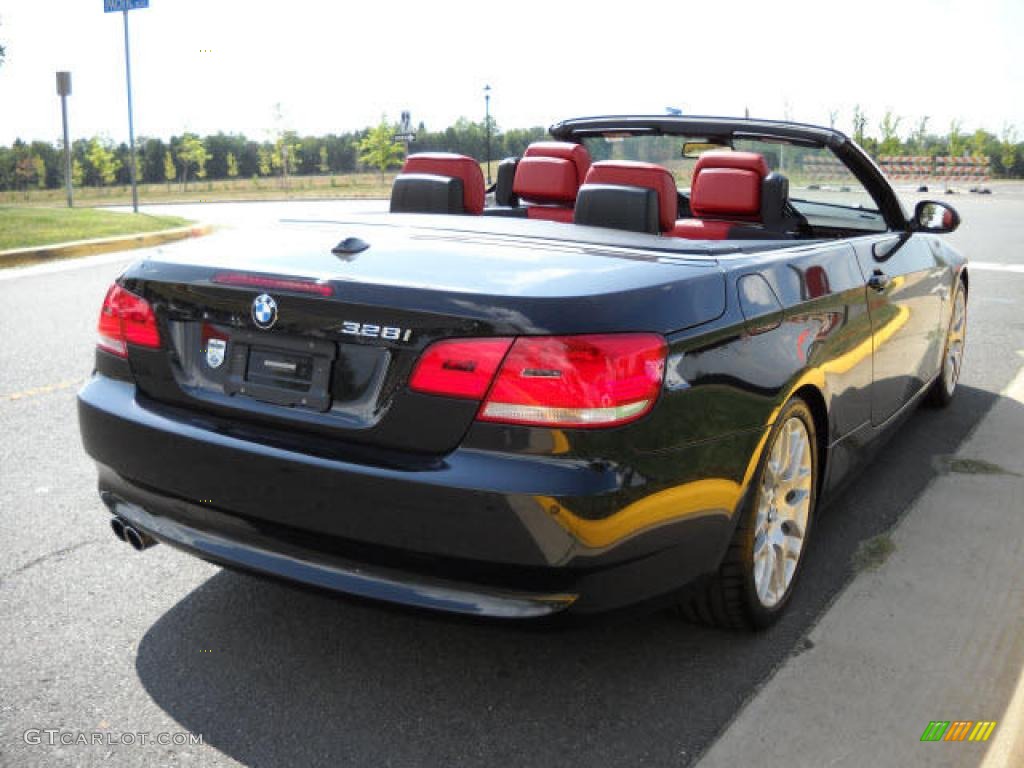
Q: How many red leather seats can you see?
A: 4